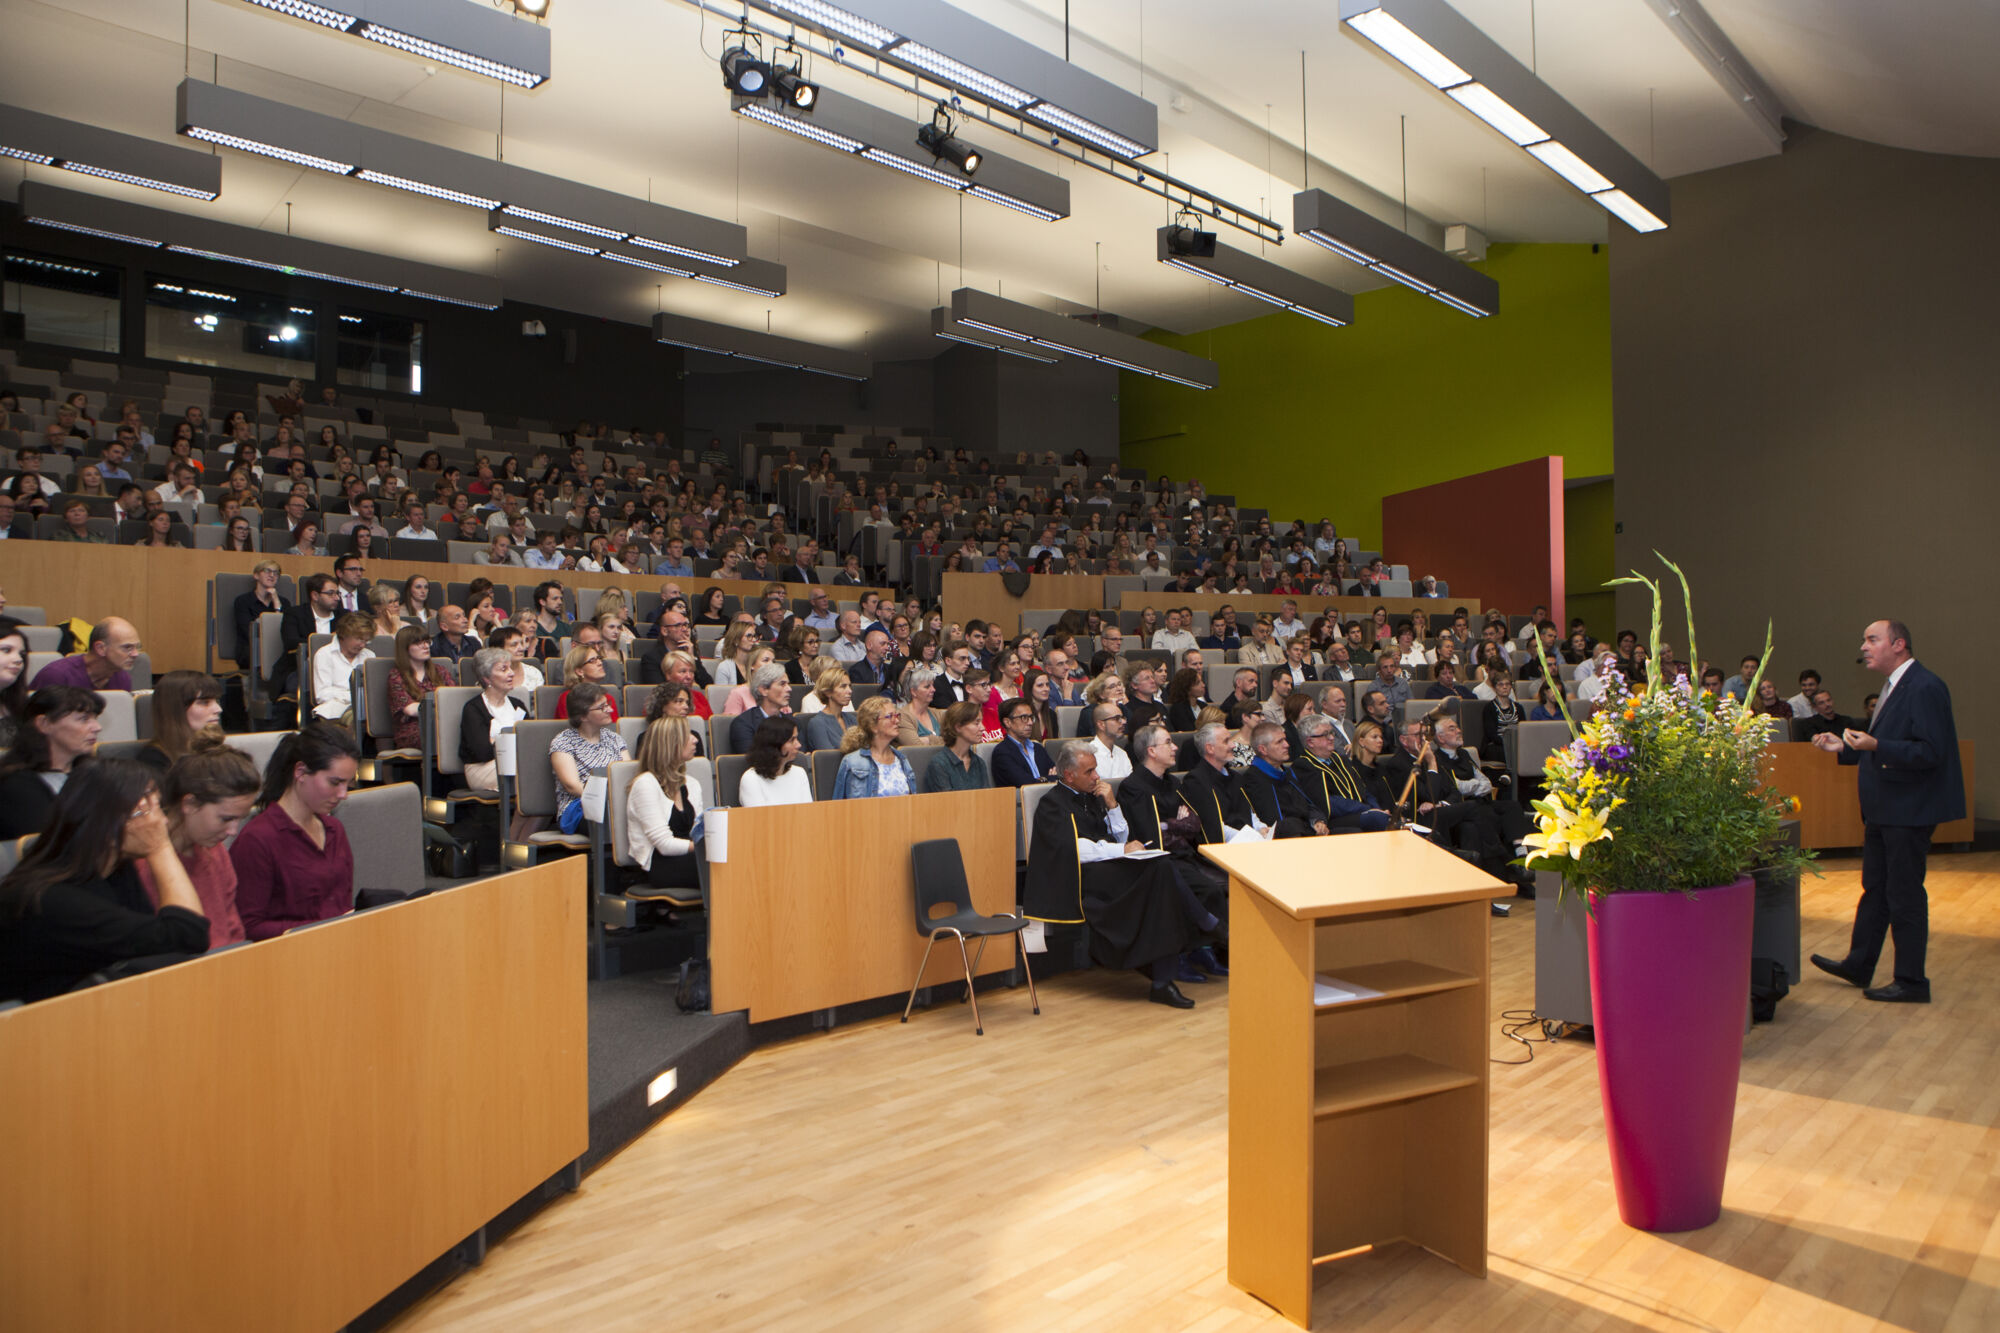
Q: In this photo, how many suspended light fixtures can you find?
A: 13